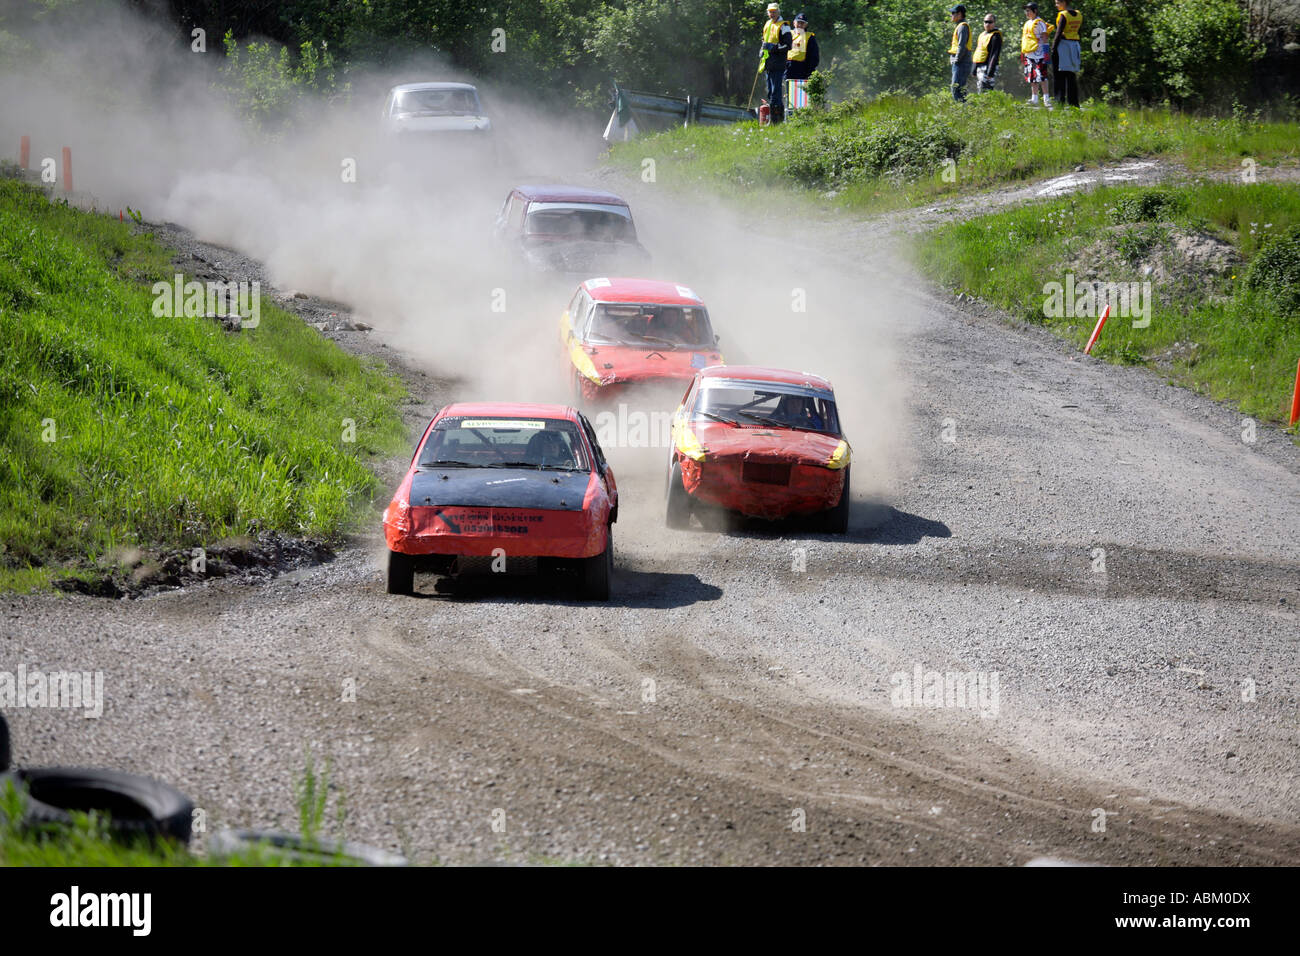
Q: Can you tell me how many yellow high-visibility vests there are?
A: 6